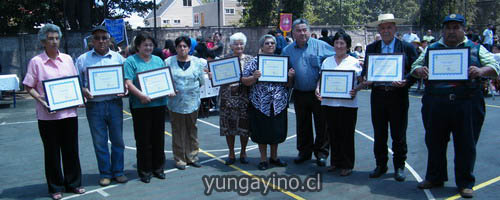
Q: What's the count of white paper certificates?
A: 8